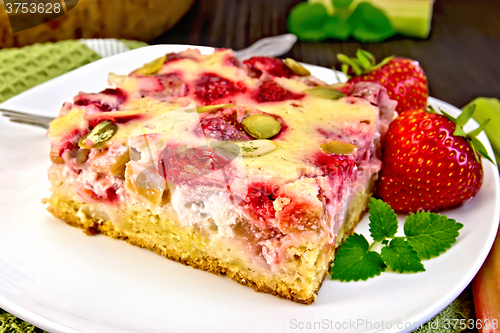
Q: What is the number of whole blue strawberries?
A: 0